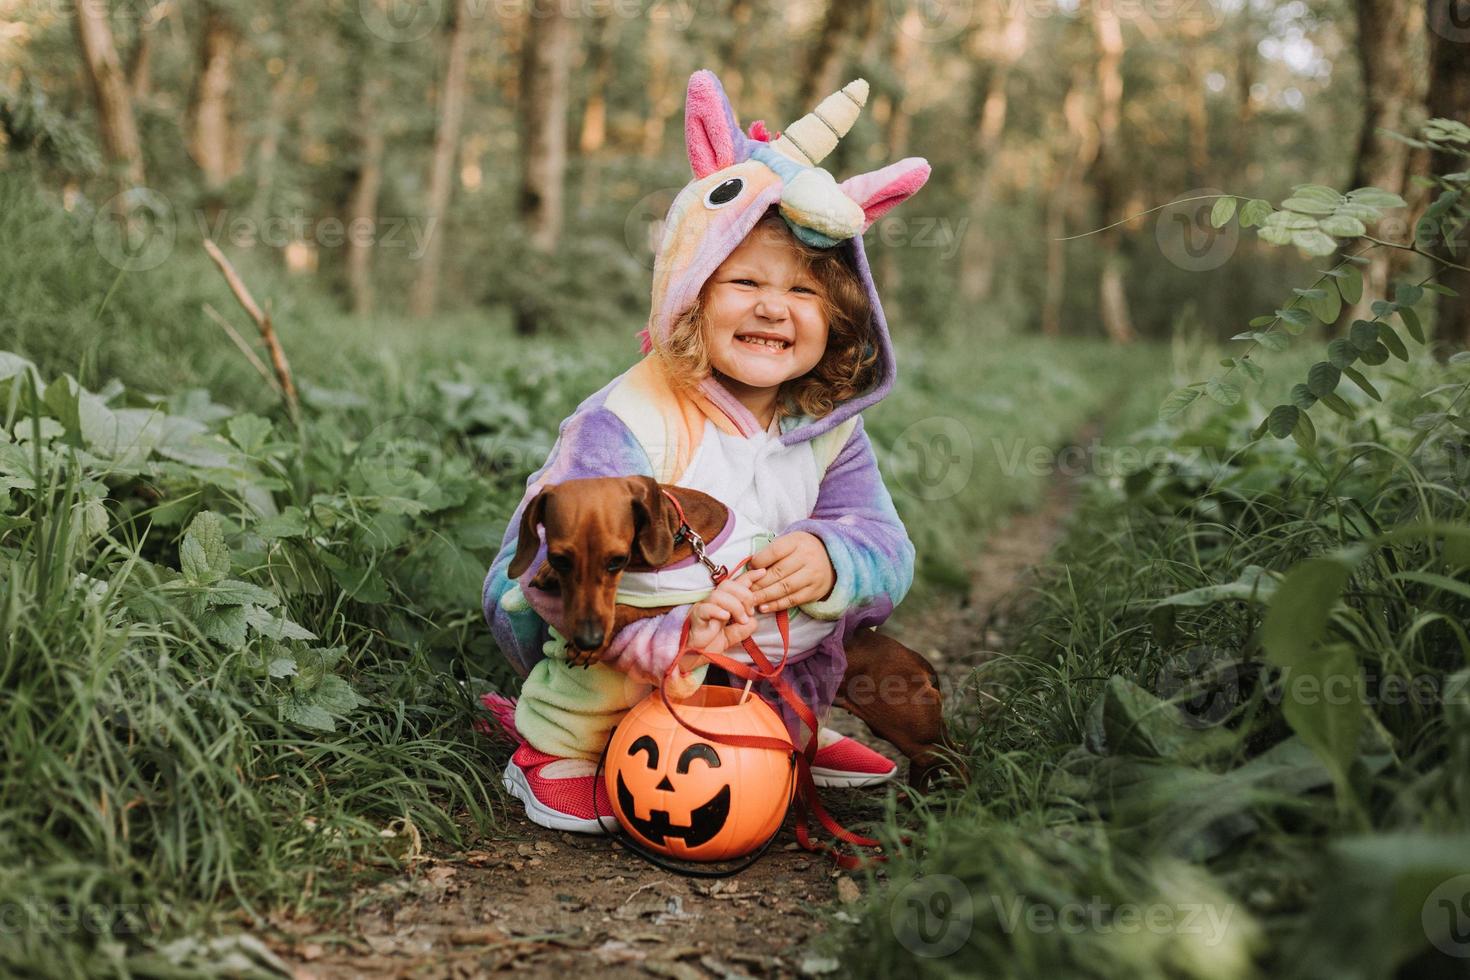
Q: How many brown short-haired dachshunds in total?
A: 1